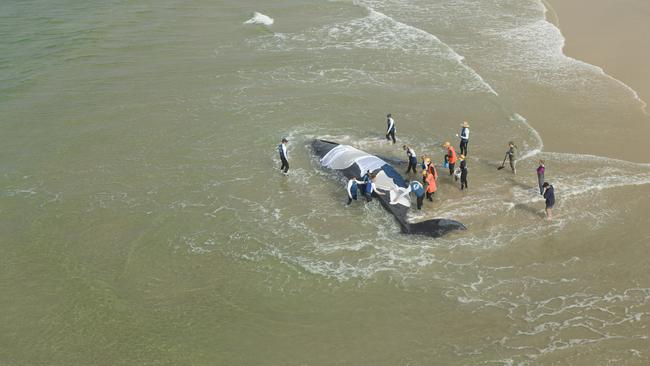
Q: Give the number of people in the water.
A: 15